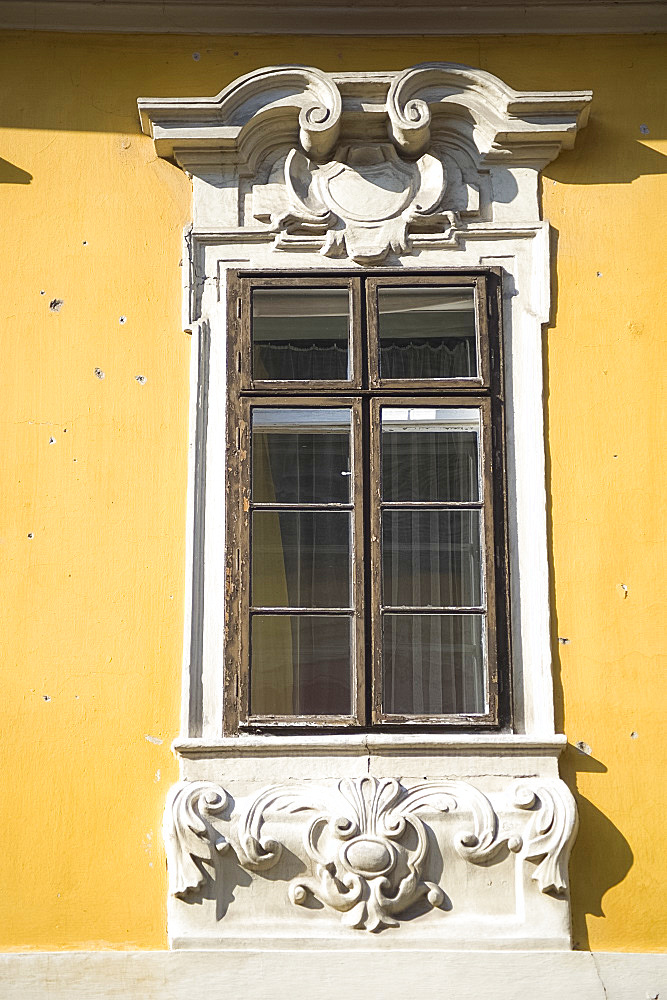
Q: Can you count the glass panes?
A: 8